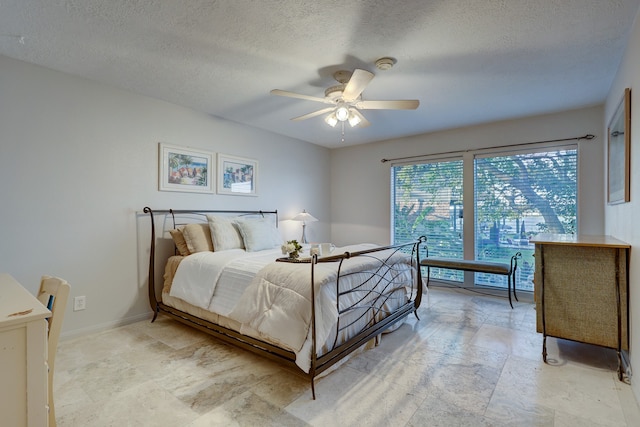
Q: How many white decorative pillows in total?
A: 2